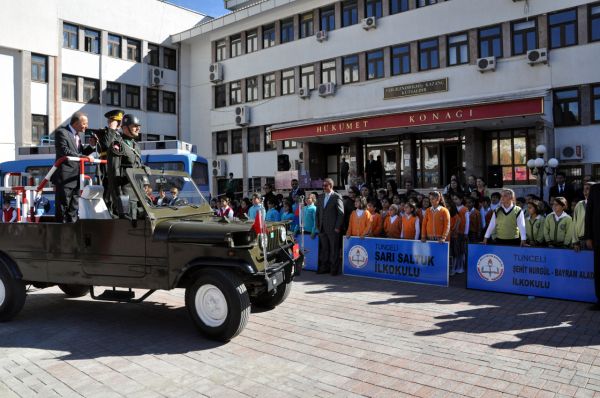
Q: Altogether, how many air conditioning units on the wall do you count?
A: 11